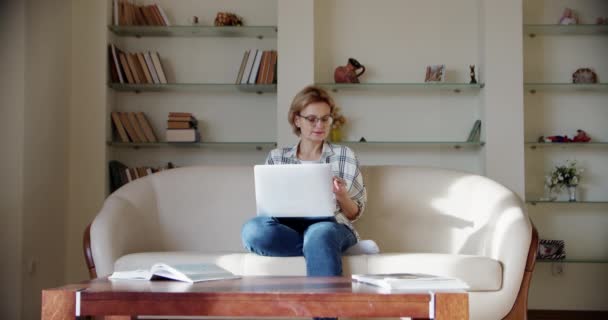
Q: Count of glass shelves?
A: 10